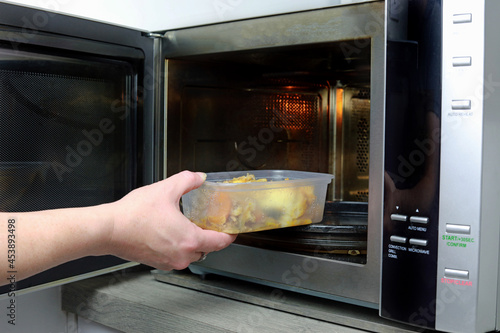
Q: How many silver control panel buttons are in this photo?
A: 9